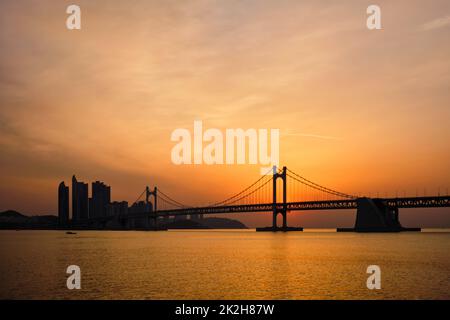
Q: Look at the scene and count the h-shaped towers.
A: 2